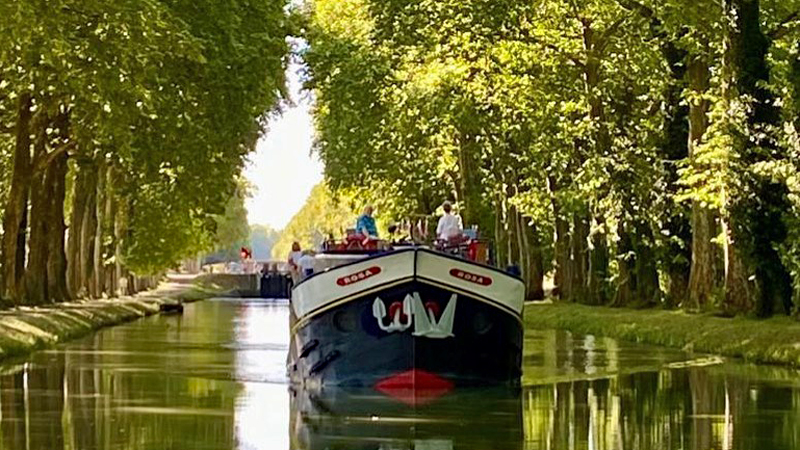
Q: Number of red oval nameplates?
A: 2